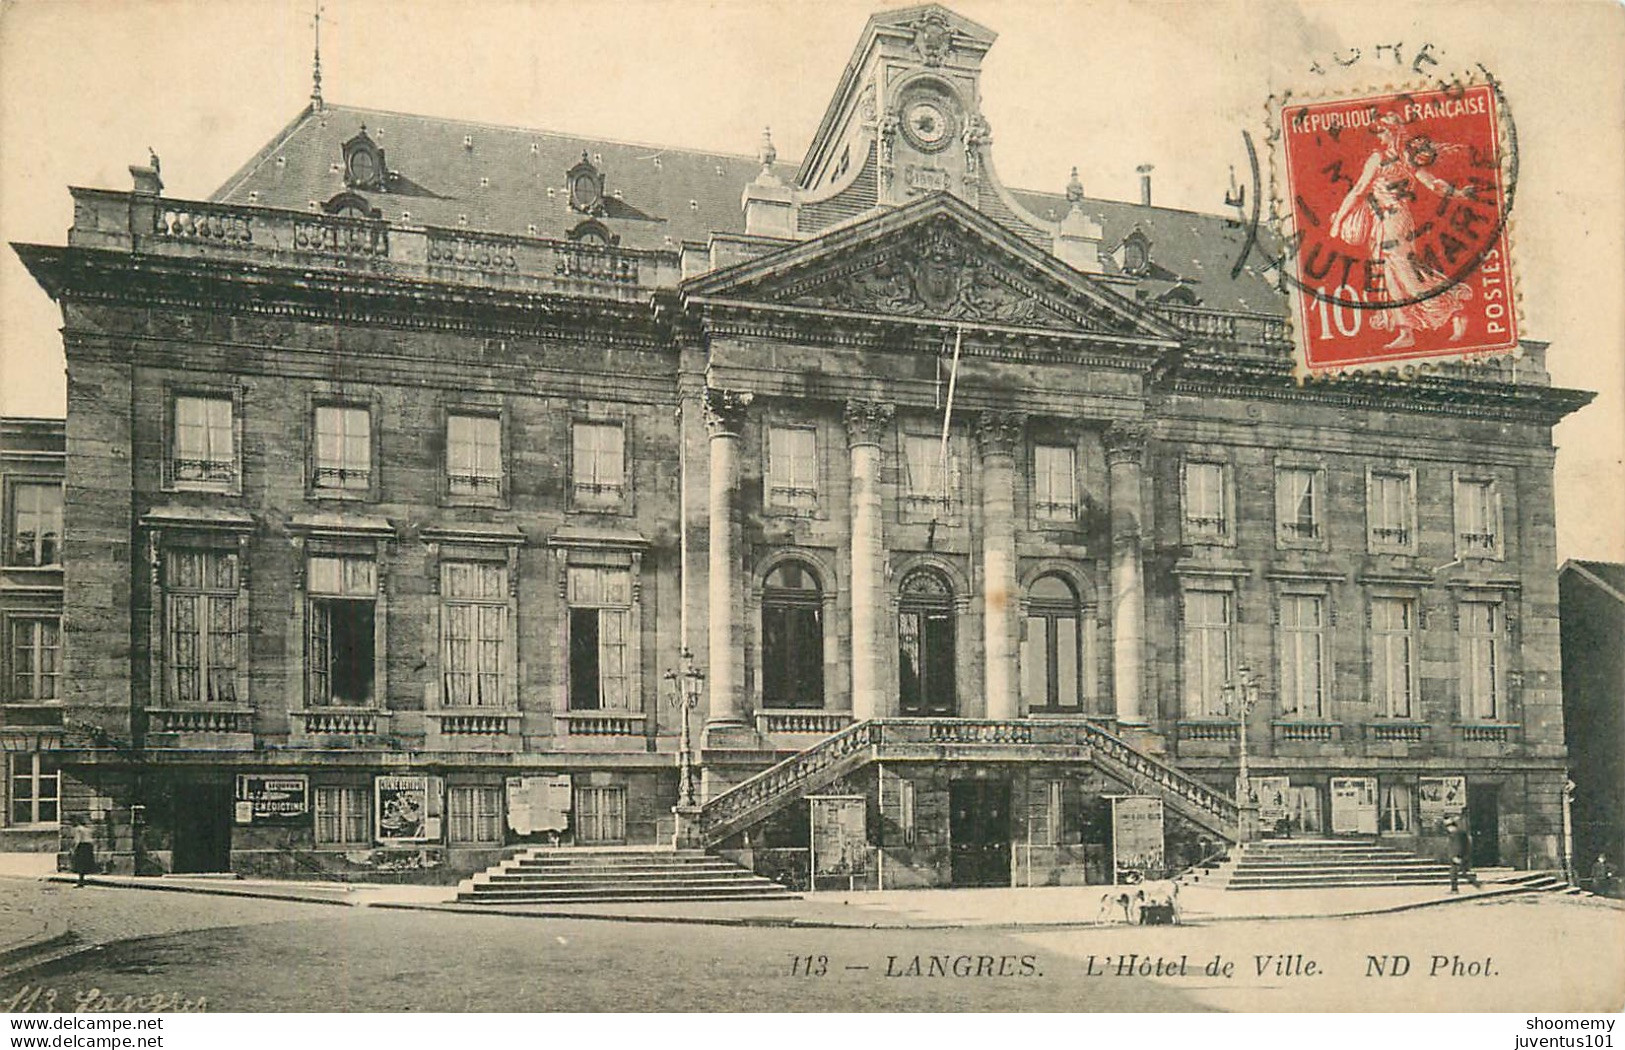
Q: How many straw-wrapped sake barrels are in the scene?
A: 0